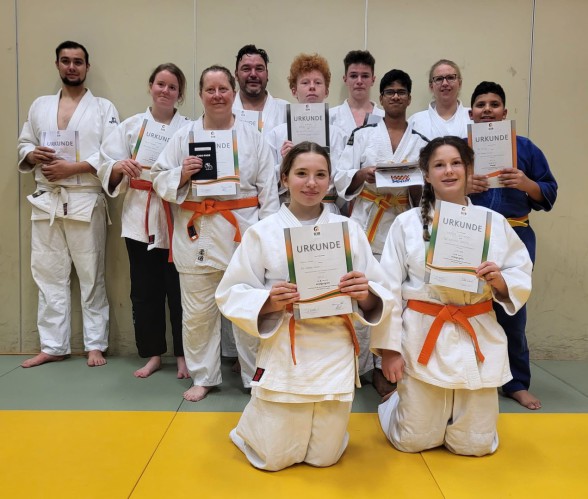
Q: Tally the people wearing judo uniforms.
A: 11